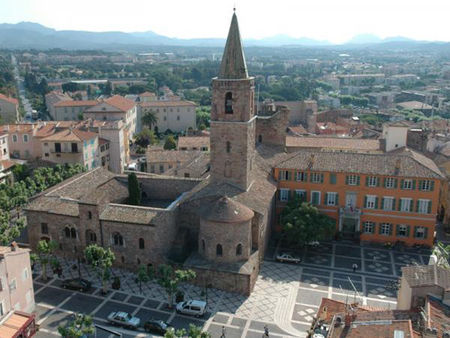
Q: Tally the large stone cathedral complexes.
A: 1